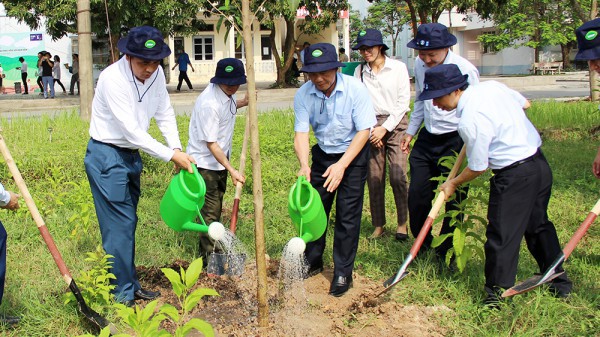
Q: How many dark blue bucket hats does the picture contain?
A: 7